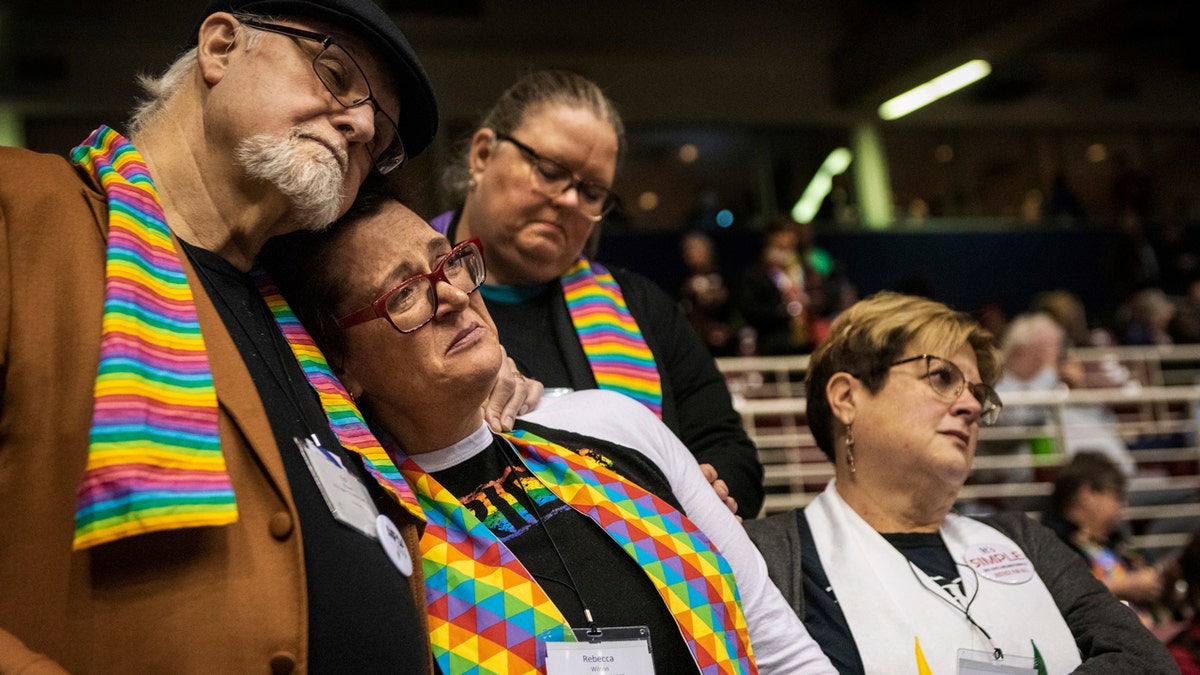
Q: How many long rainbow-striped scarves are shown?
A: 2